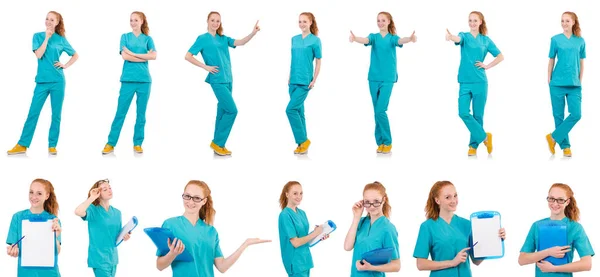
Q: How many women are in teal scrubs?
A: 14